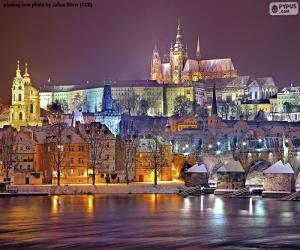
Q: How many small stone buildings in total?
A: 3